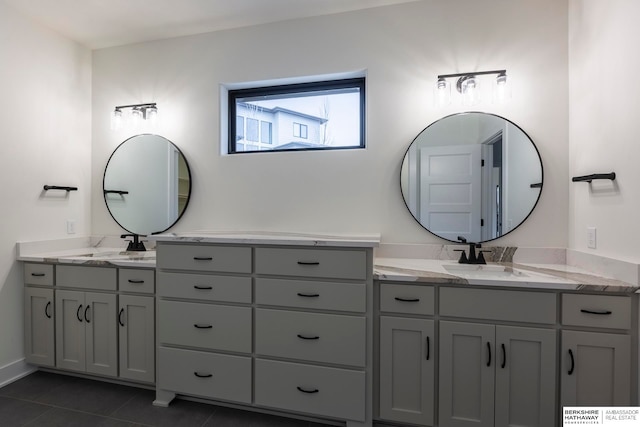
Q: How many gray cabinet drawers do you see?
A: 12